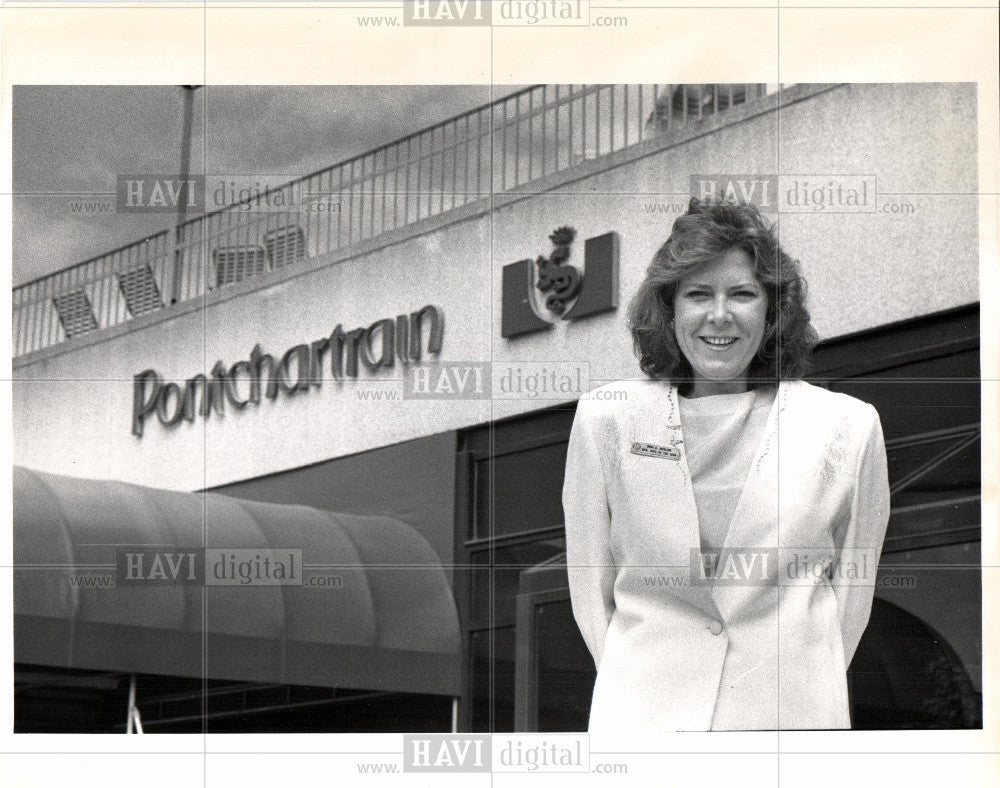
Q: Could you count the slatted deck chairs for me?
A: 4